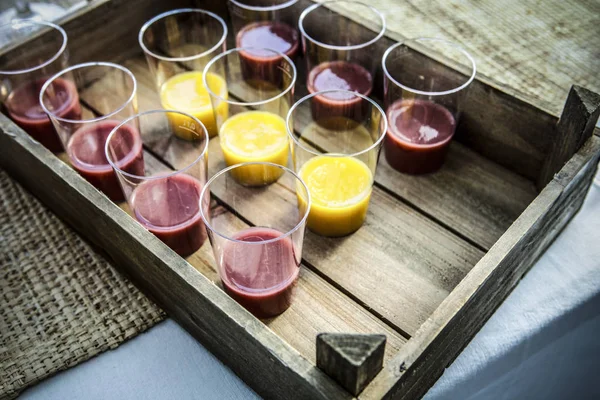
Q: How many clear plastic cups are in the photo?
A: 10